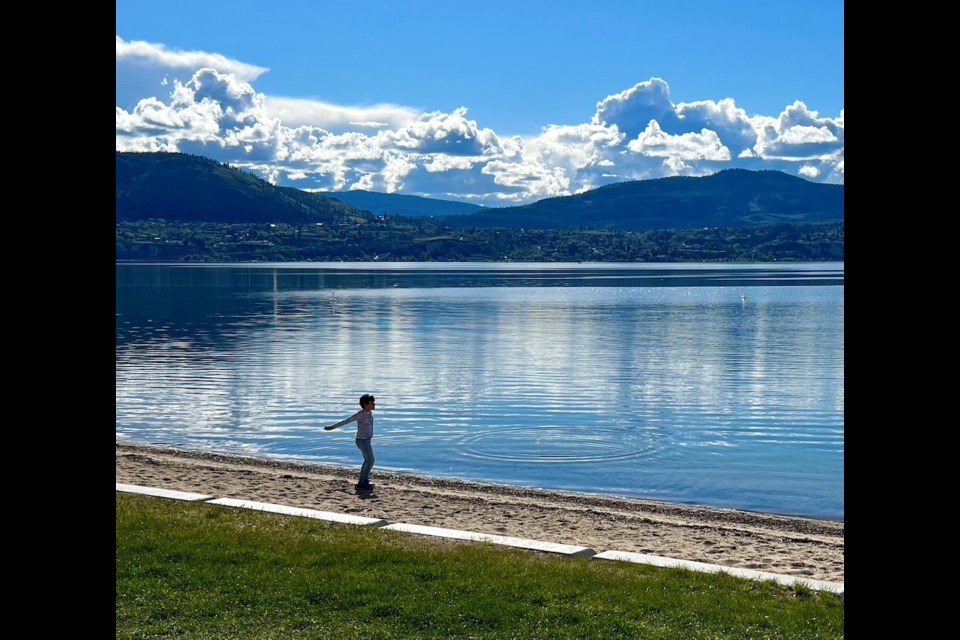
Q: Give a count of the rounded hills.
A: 3